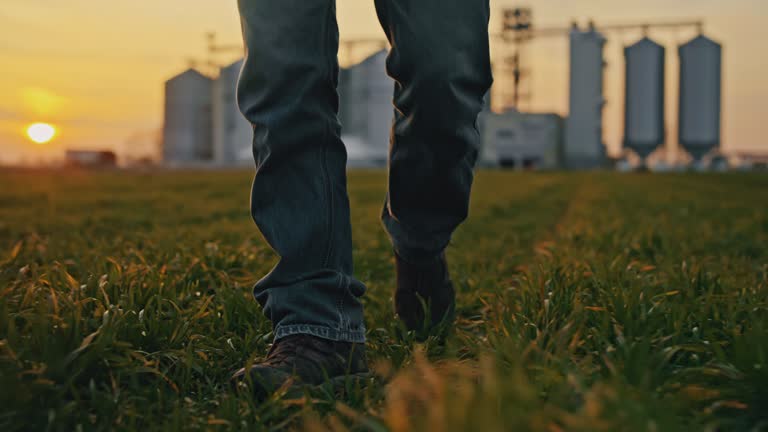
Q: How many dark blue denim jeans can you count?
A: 1